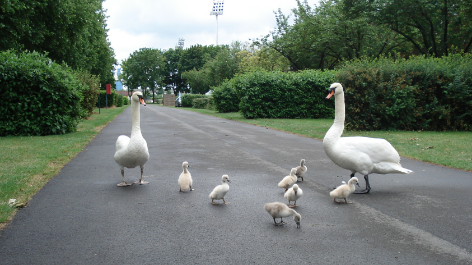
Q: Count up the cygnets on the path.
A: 7